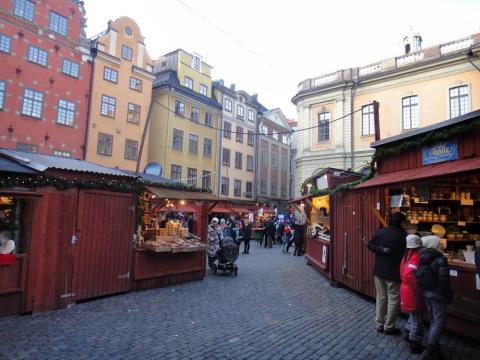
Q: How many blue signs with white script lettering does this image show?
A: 1